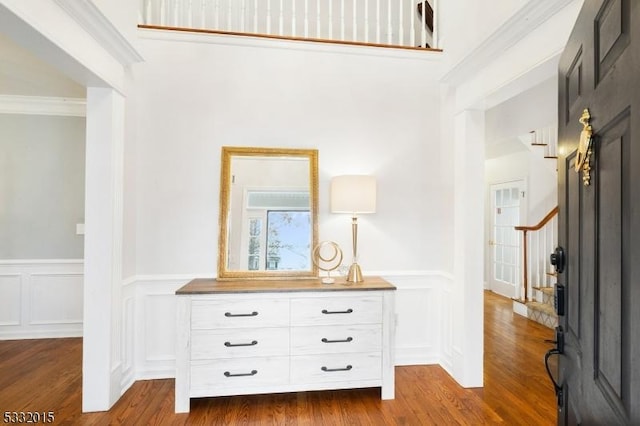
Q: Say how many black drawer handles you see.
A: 6